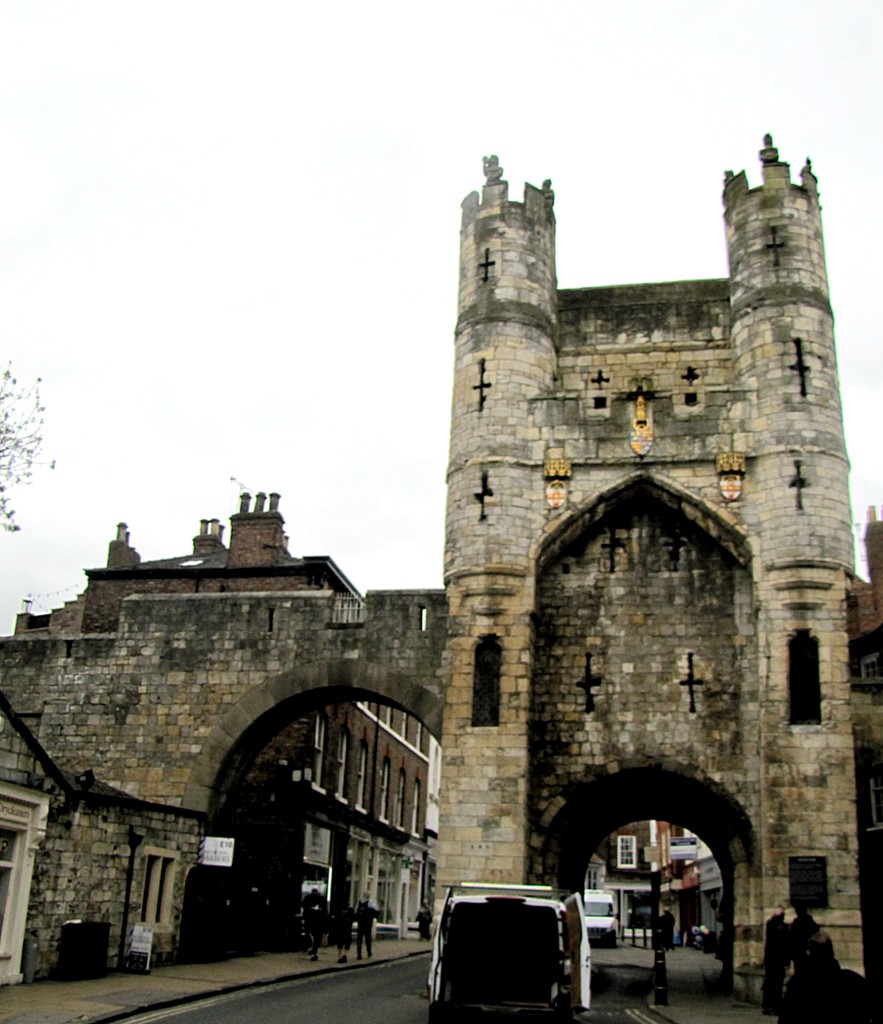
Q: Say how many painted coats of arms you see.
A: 3